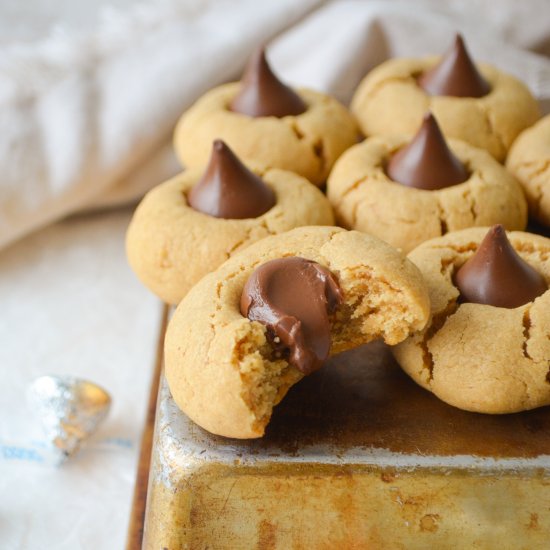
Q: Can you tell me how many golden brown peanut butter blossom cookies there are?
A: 7